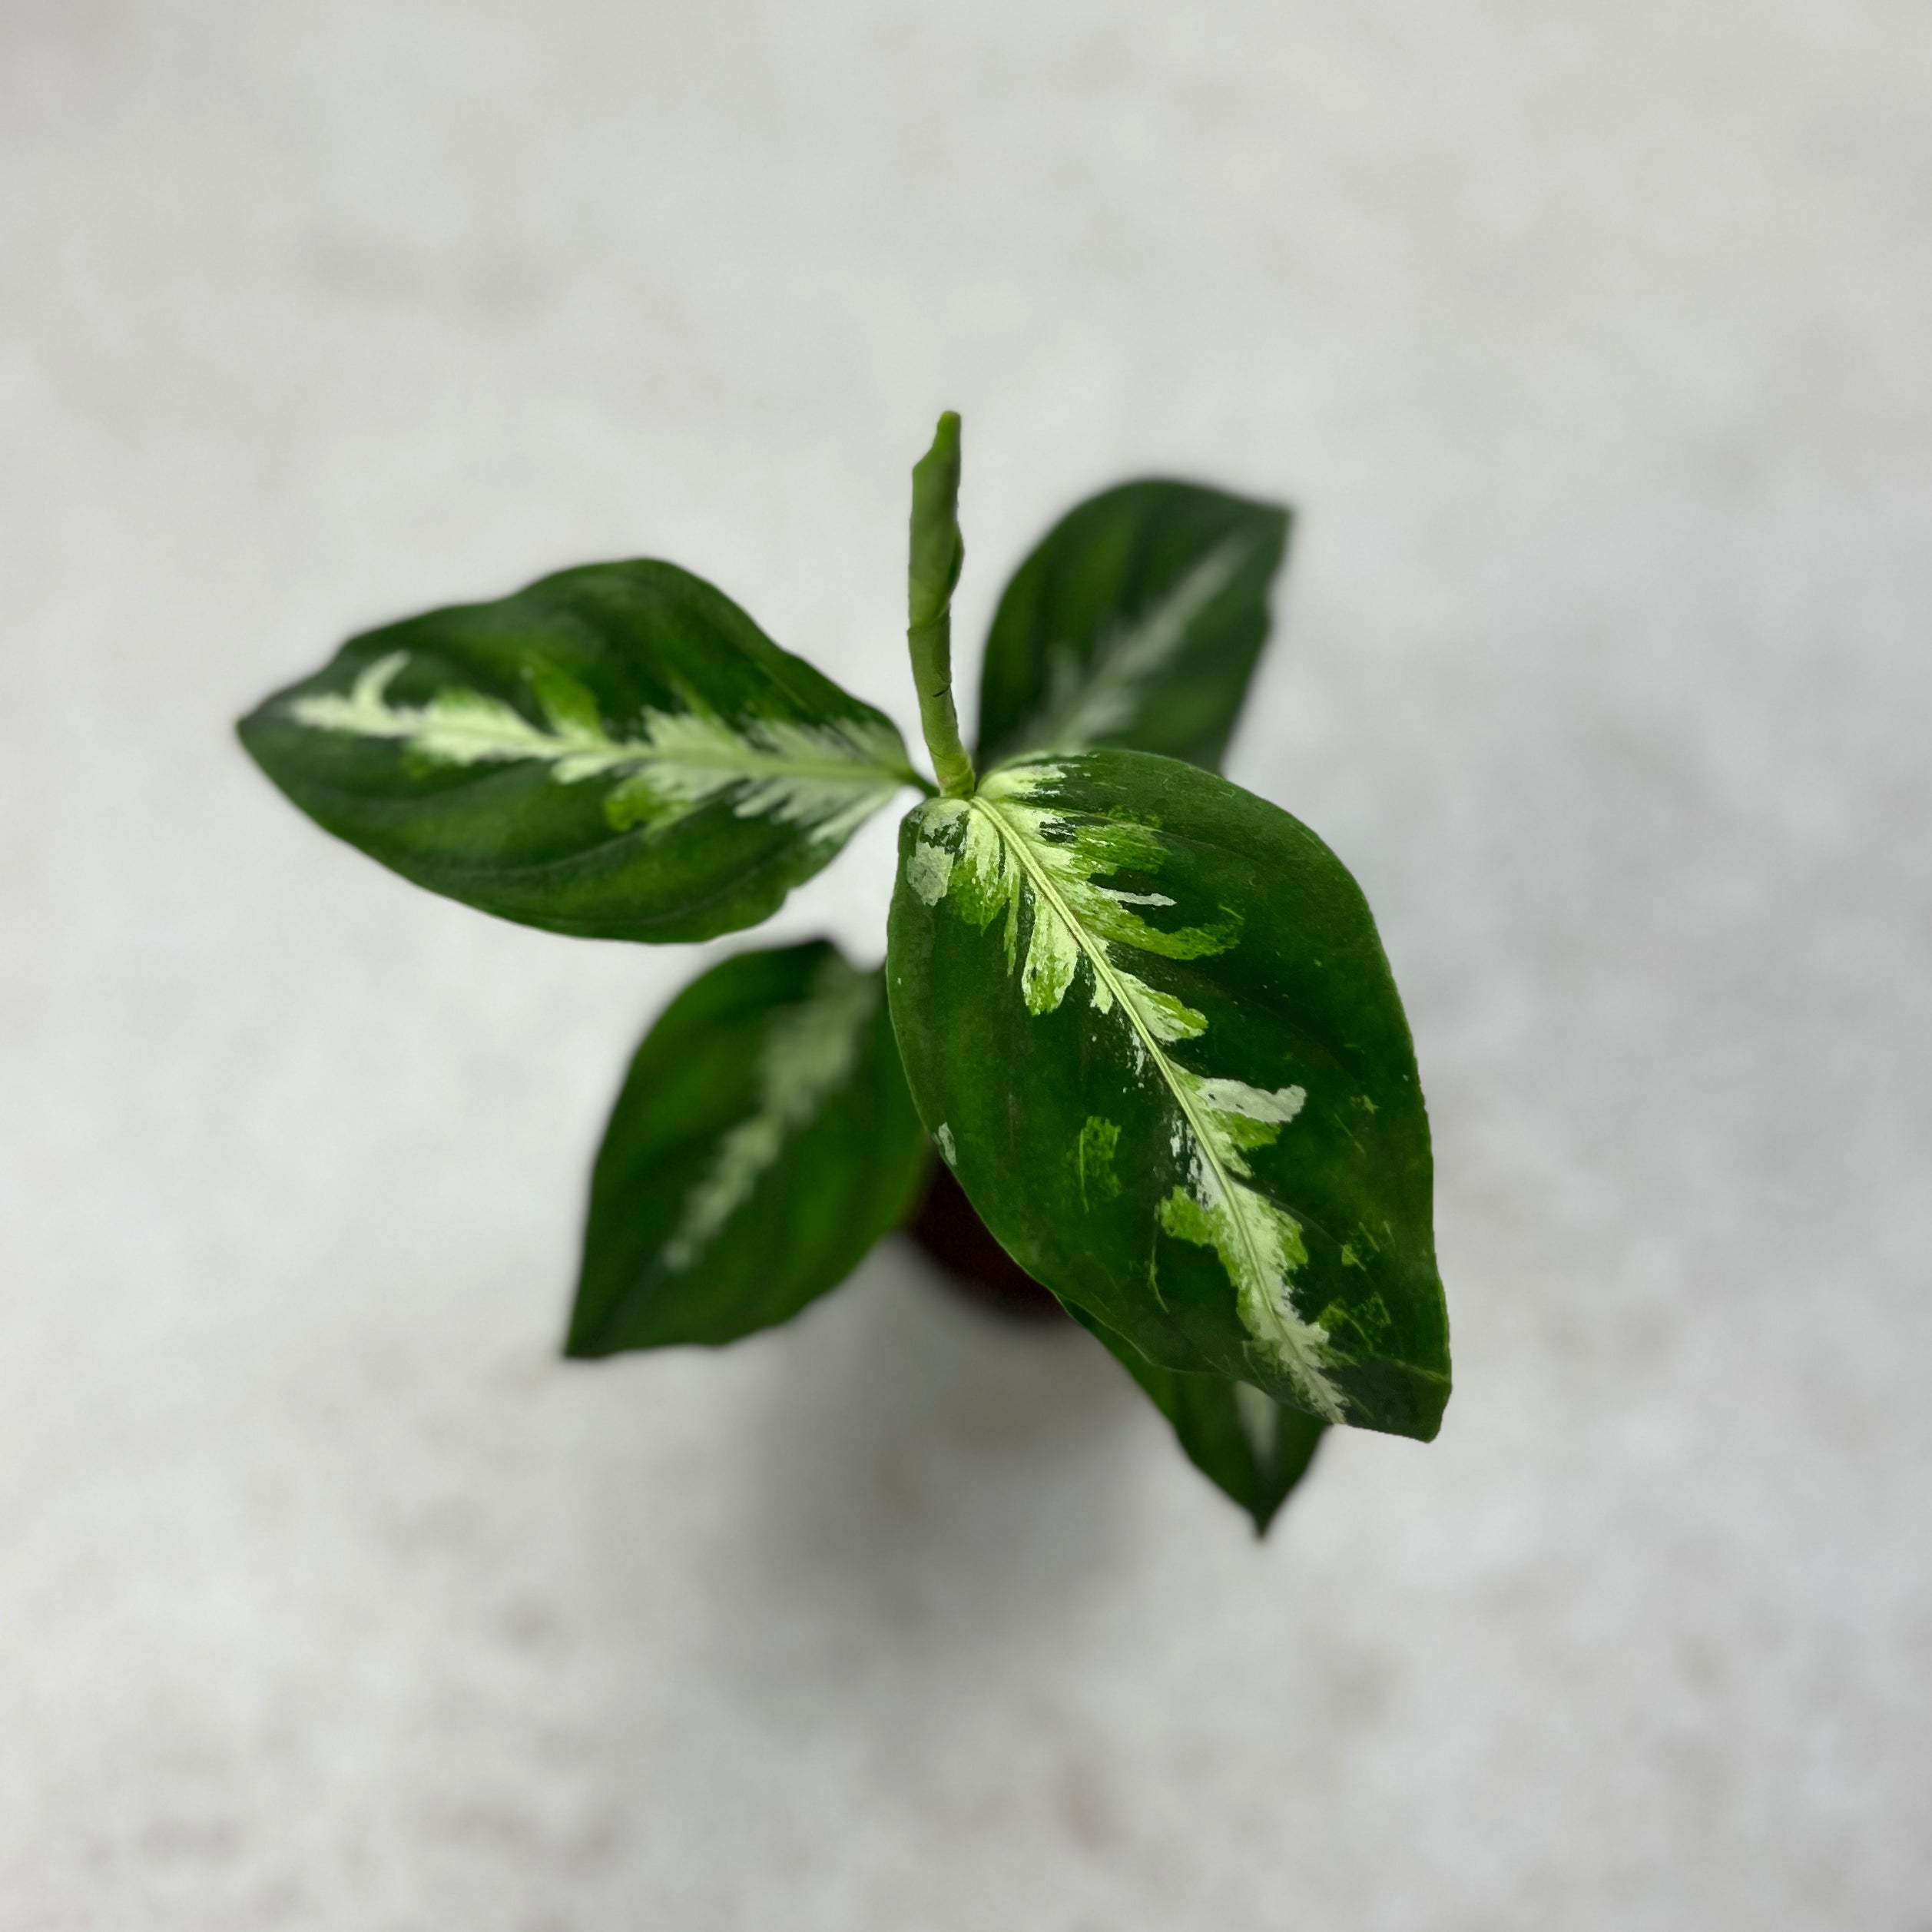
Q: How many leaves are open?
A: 5